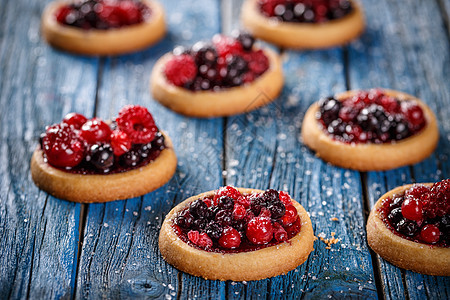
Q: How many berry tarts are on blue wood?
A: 7